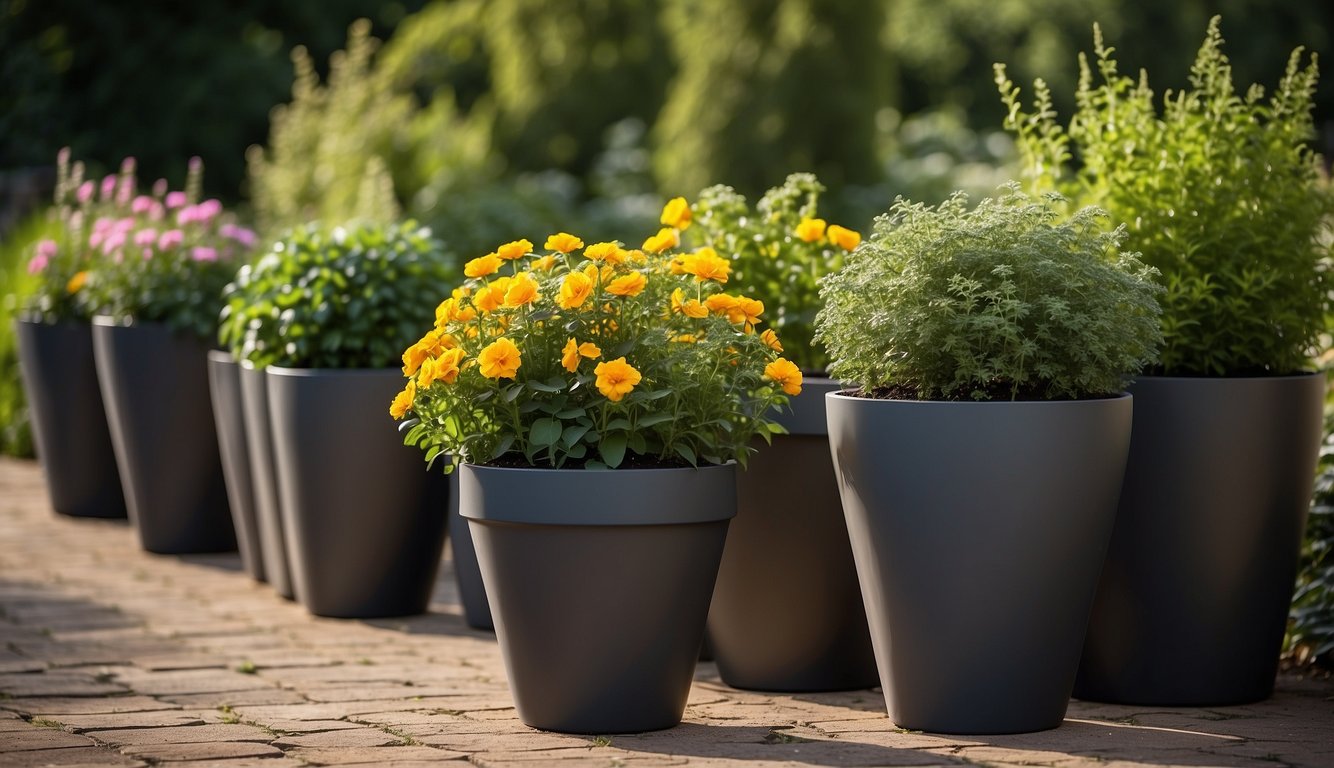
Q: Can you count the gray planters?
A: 10